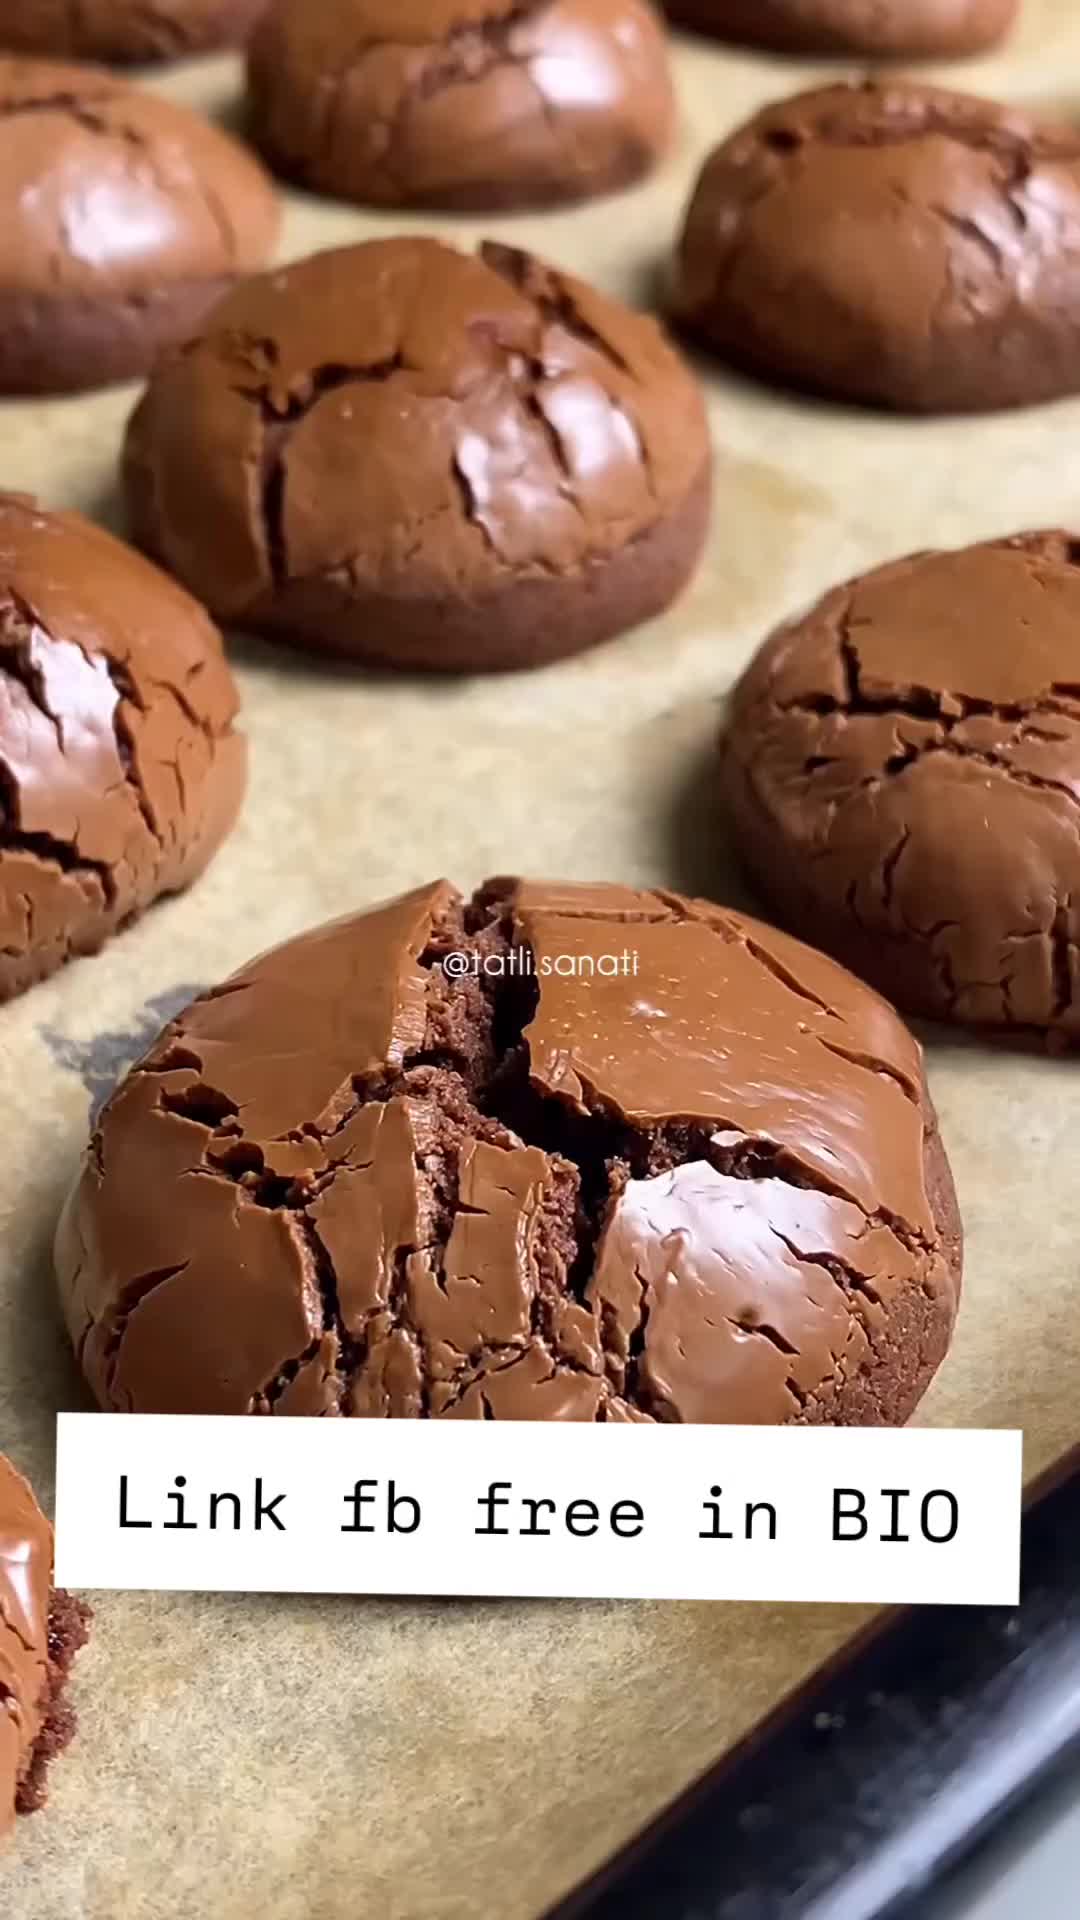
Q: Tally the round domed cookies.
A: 10